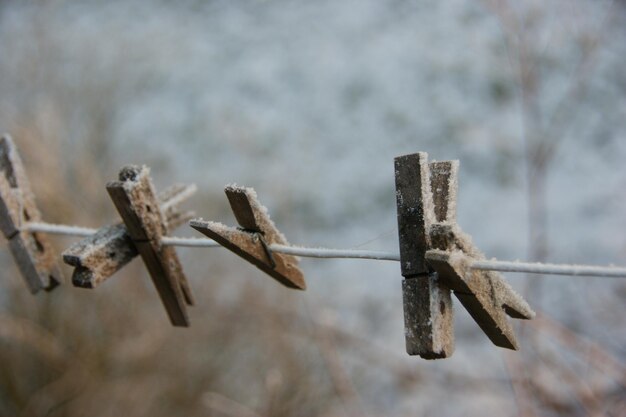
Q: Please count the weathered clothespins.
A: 6